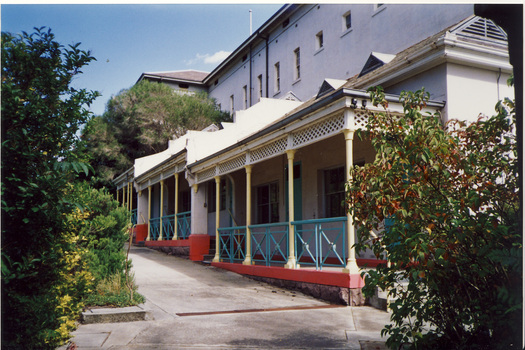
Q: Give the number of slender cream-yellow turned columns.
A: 11